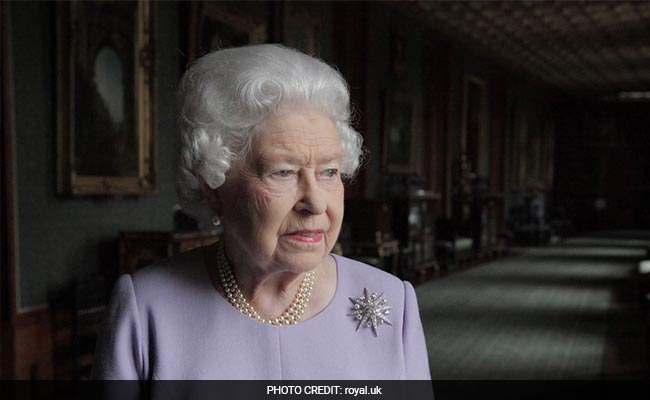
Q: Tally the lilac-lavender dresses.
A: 1